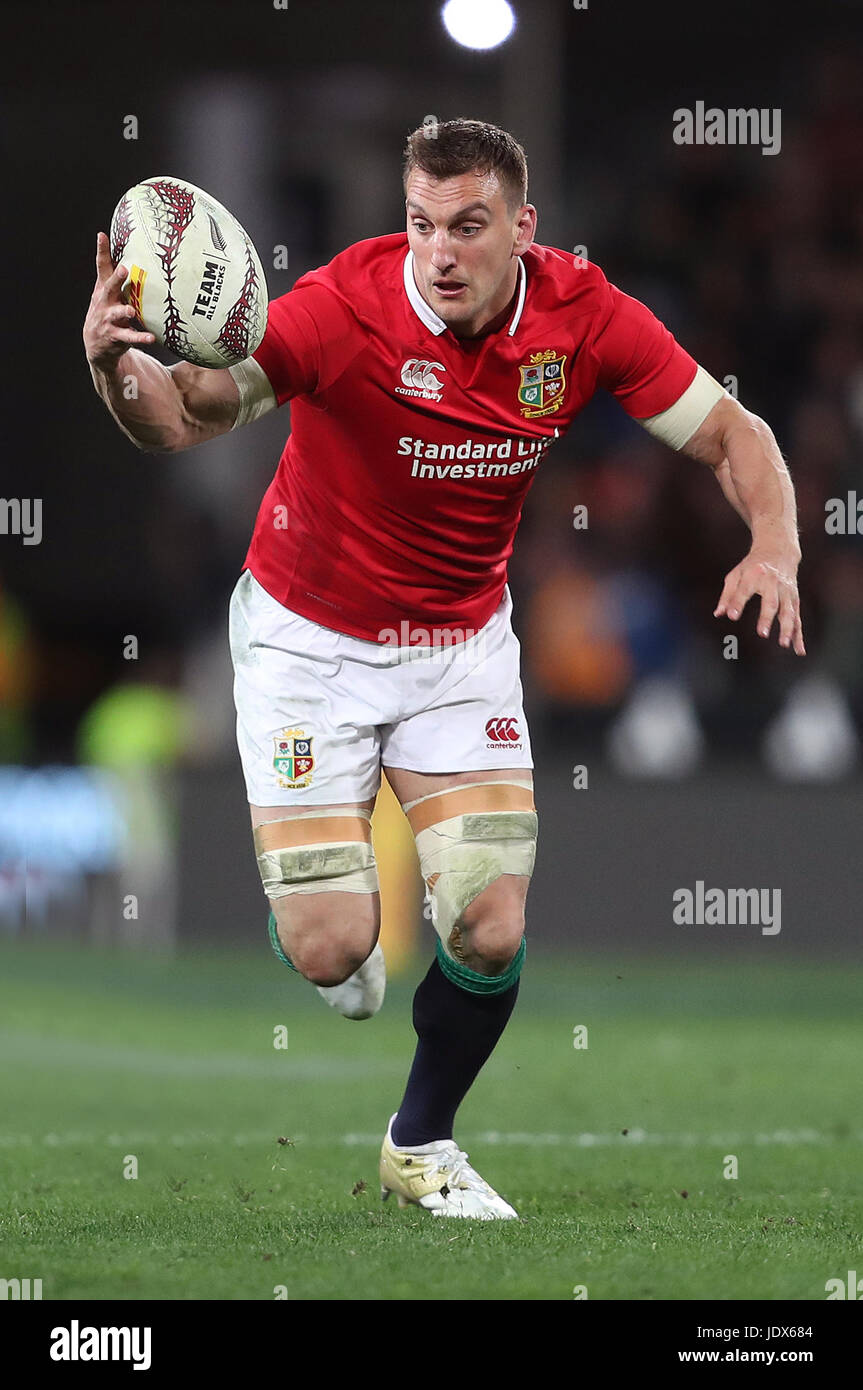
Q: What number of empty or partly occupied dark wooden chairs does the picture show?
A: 0